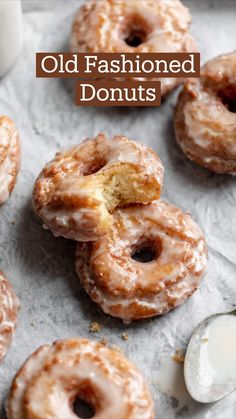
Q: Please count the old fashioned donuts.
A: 7